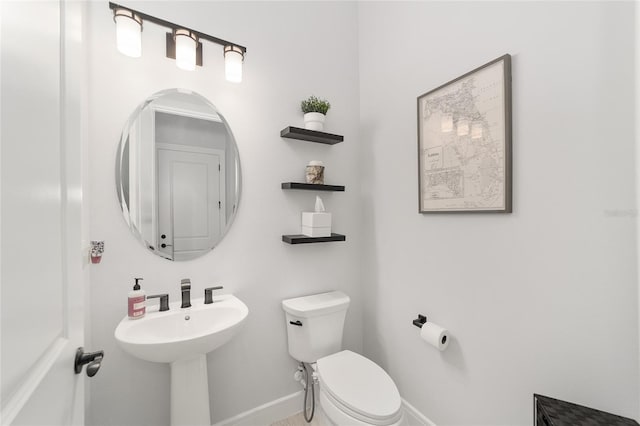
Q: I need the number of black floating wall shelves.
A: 3